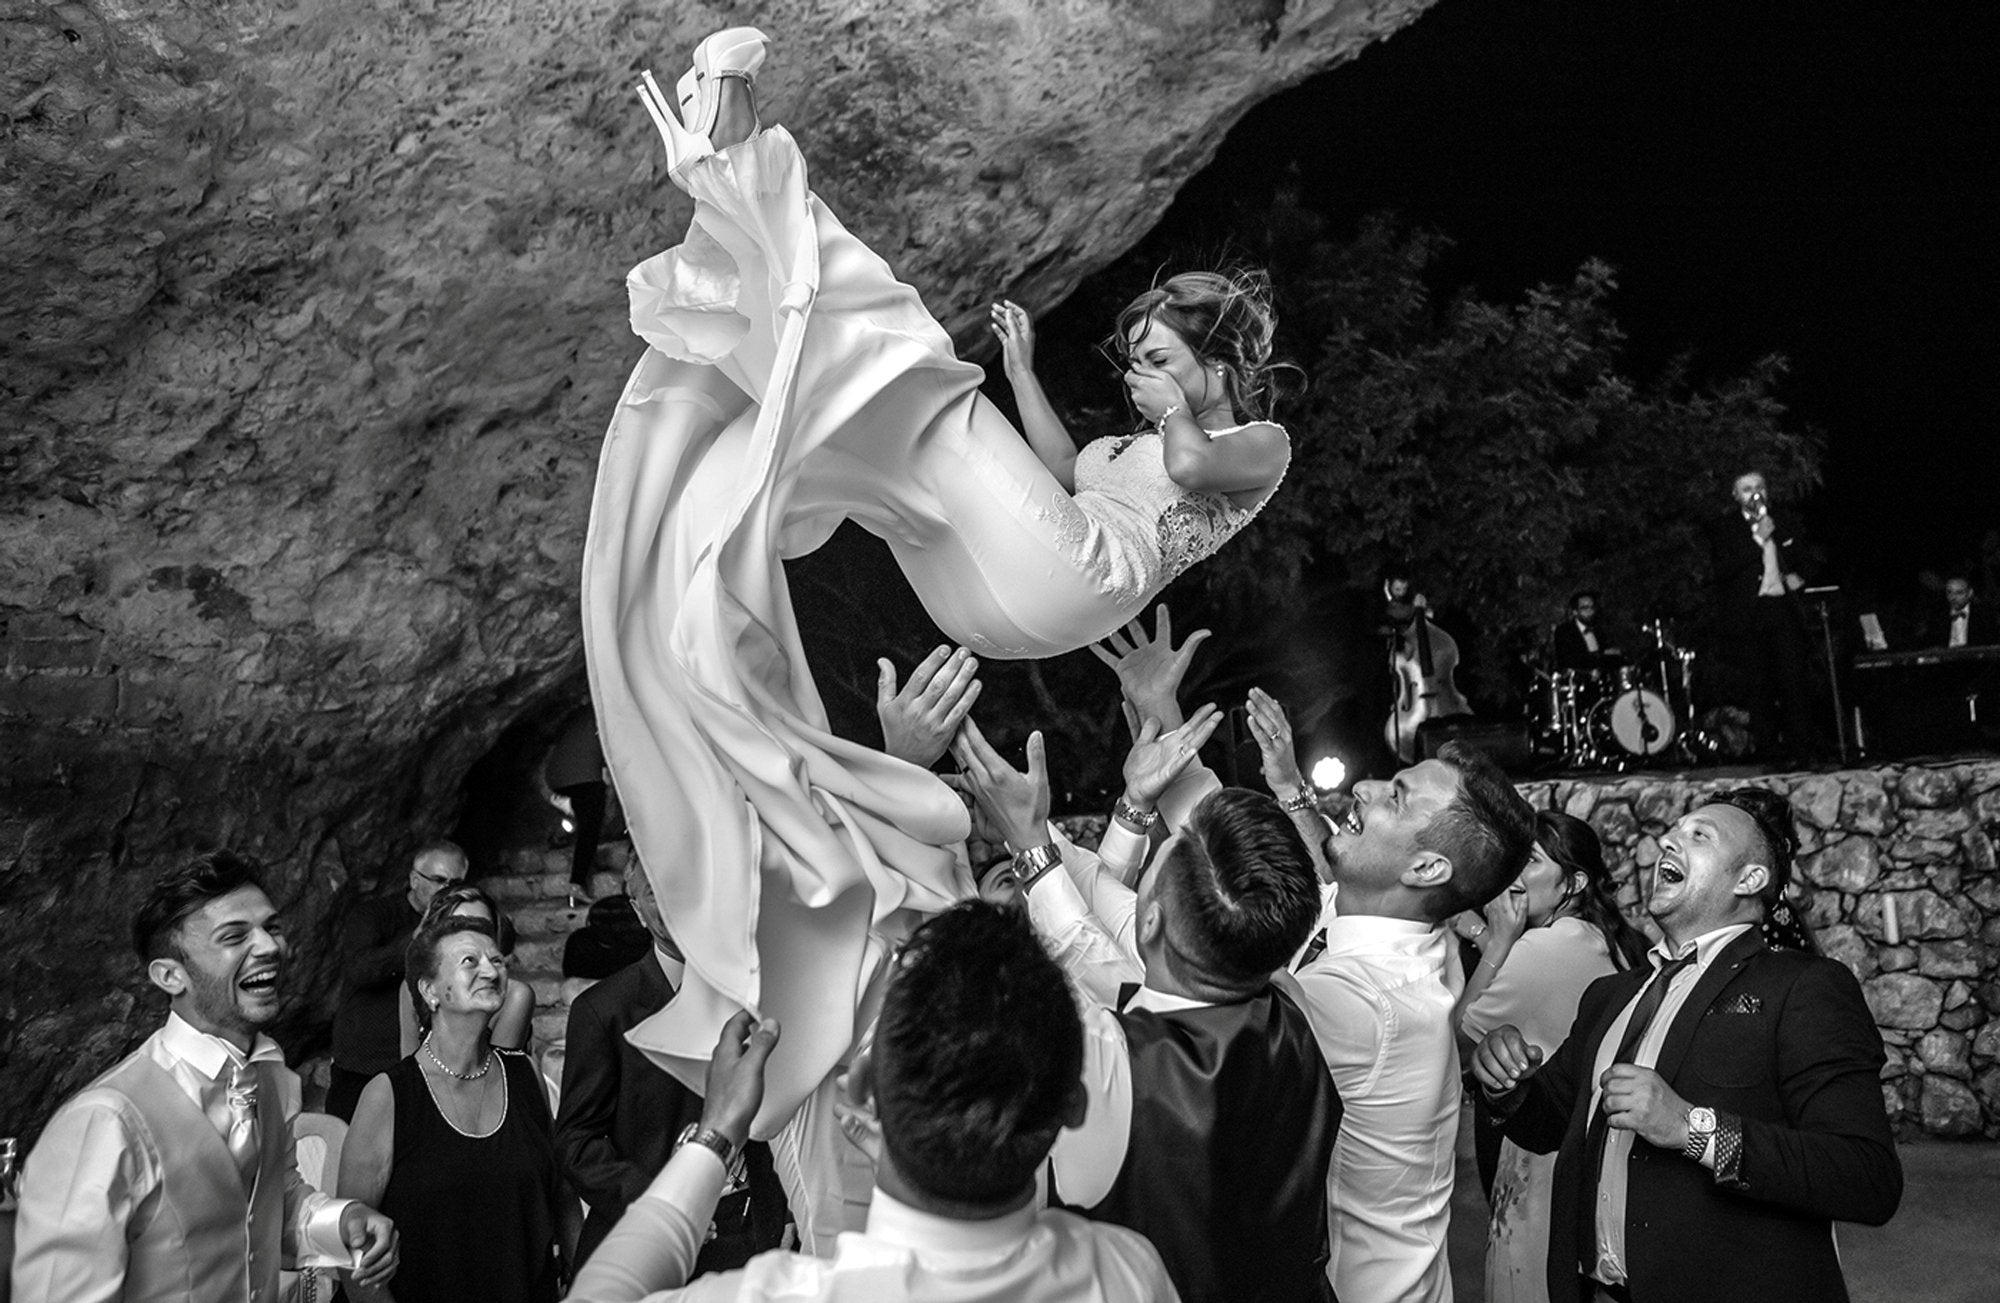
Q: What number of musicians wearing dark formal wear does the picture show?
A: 4